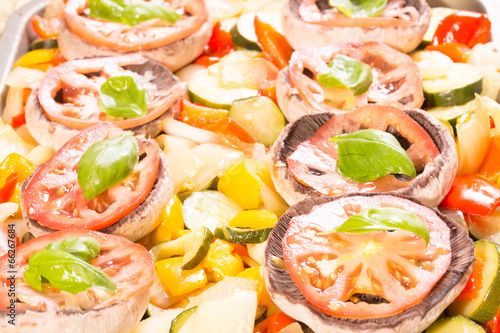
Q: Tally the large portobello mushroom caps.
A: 8